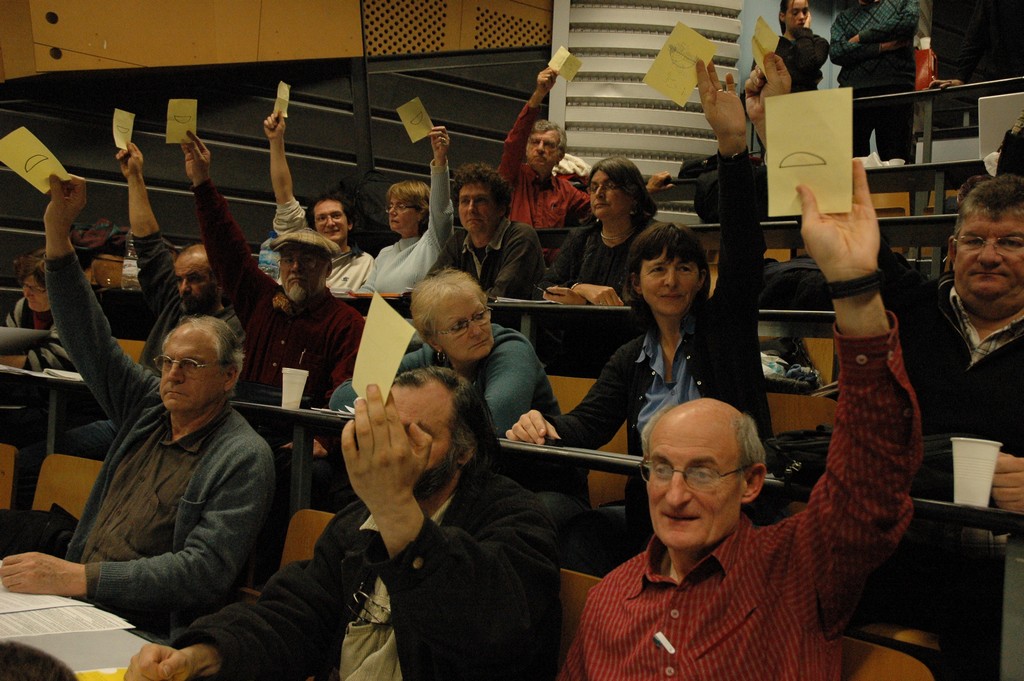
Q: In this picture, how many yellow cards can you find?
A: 10